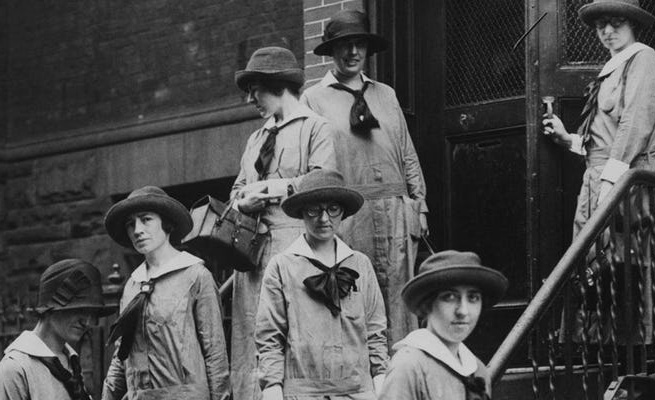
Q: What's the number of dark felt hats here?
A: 7